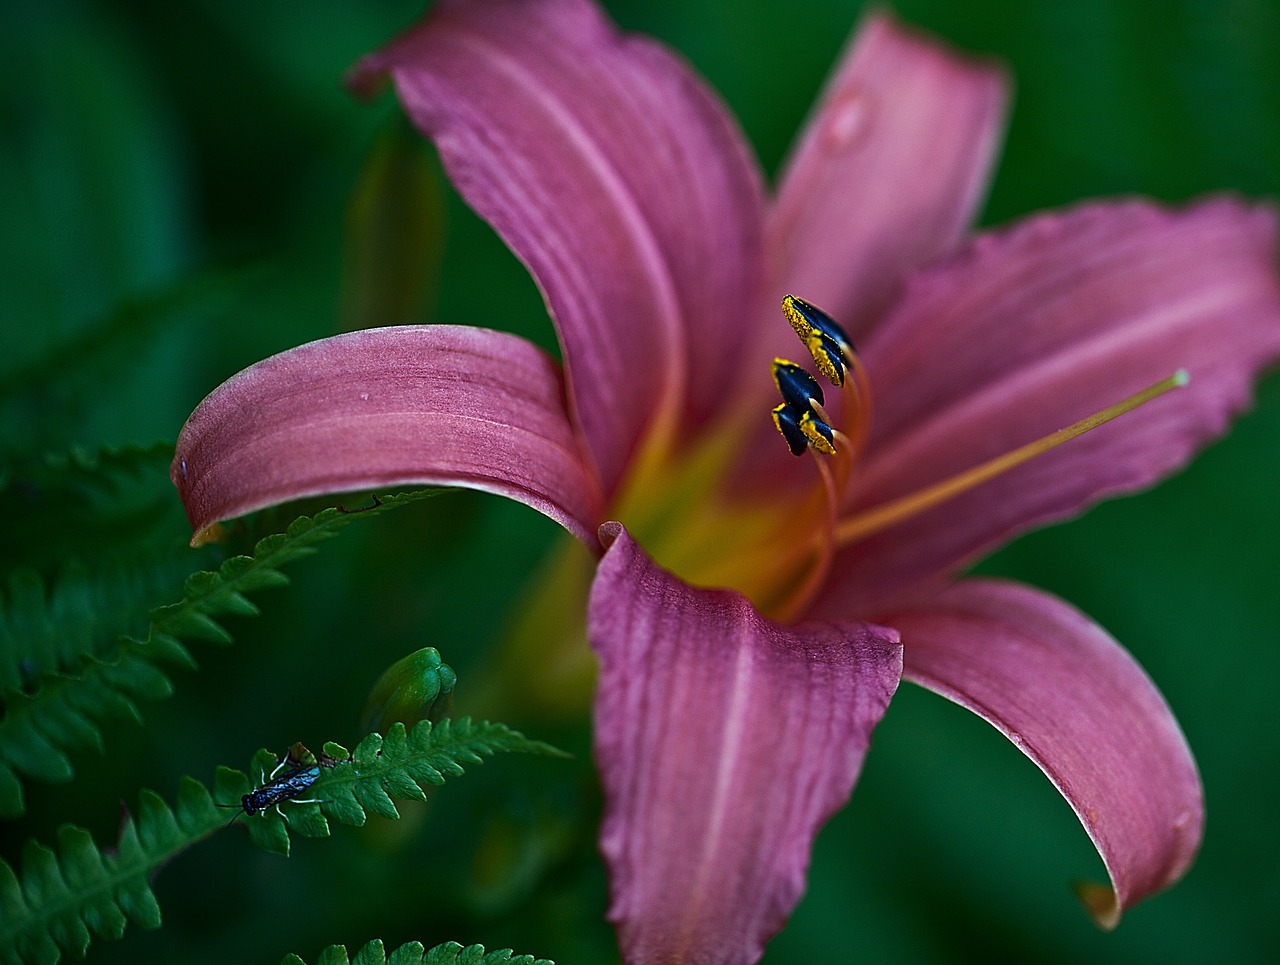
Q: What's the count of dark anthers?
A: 5